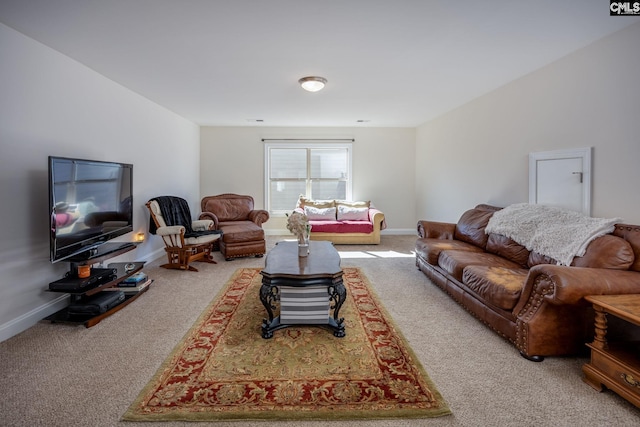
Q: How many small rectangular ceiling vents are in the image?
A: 2